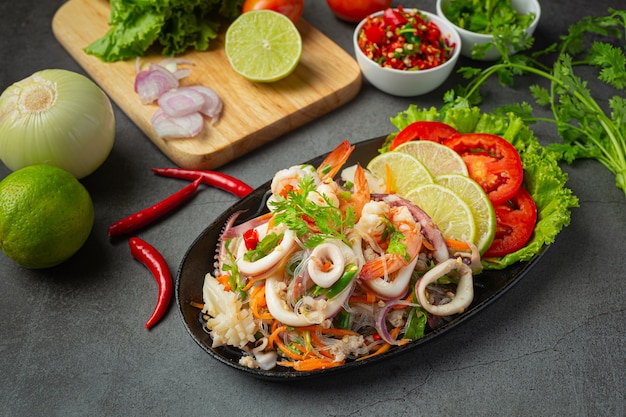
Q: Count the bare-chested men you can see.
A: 0